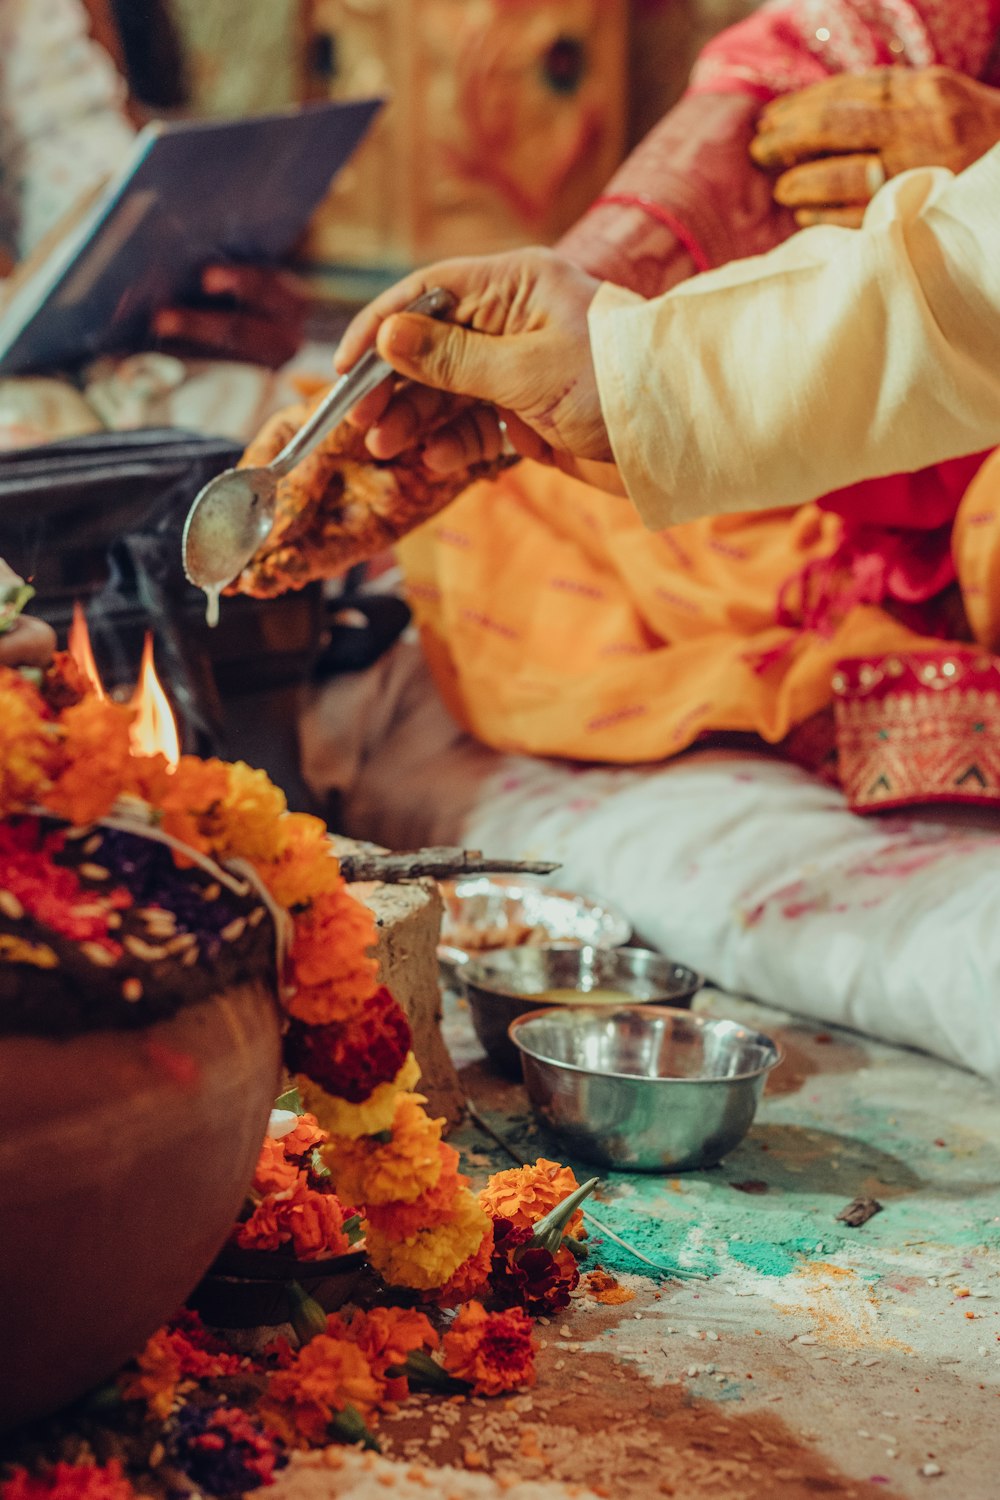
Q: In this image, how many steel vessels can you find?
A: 3